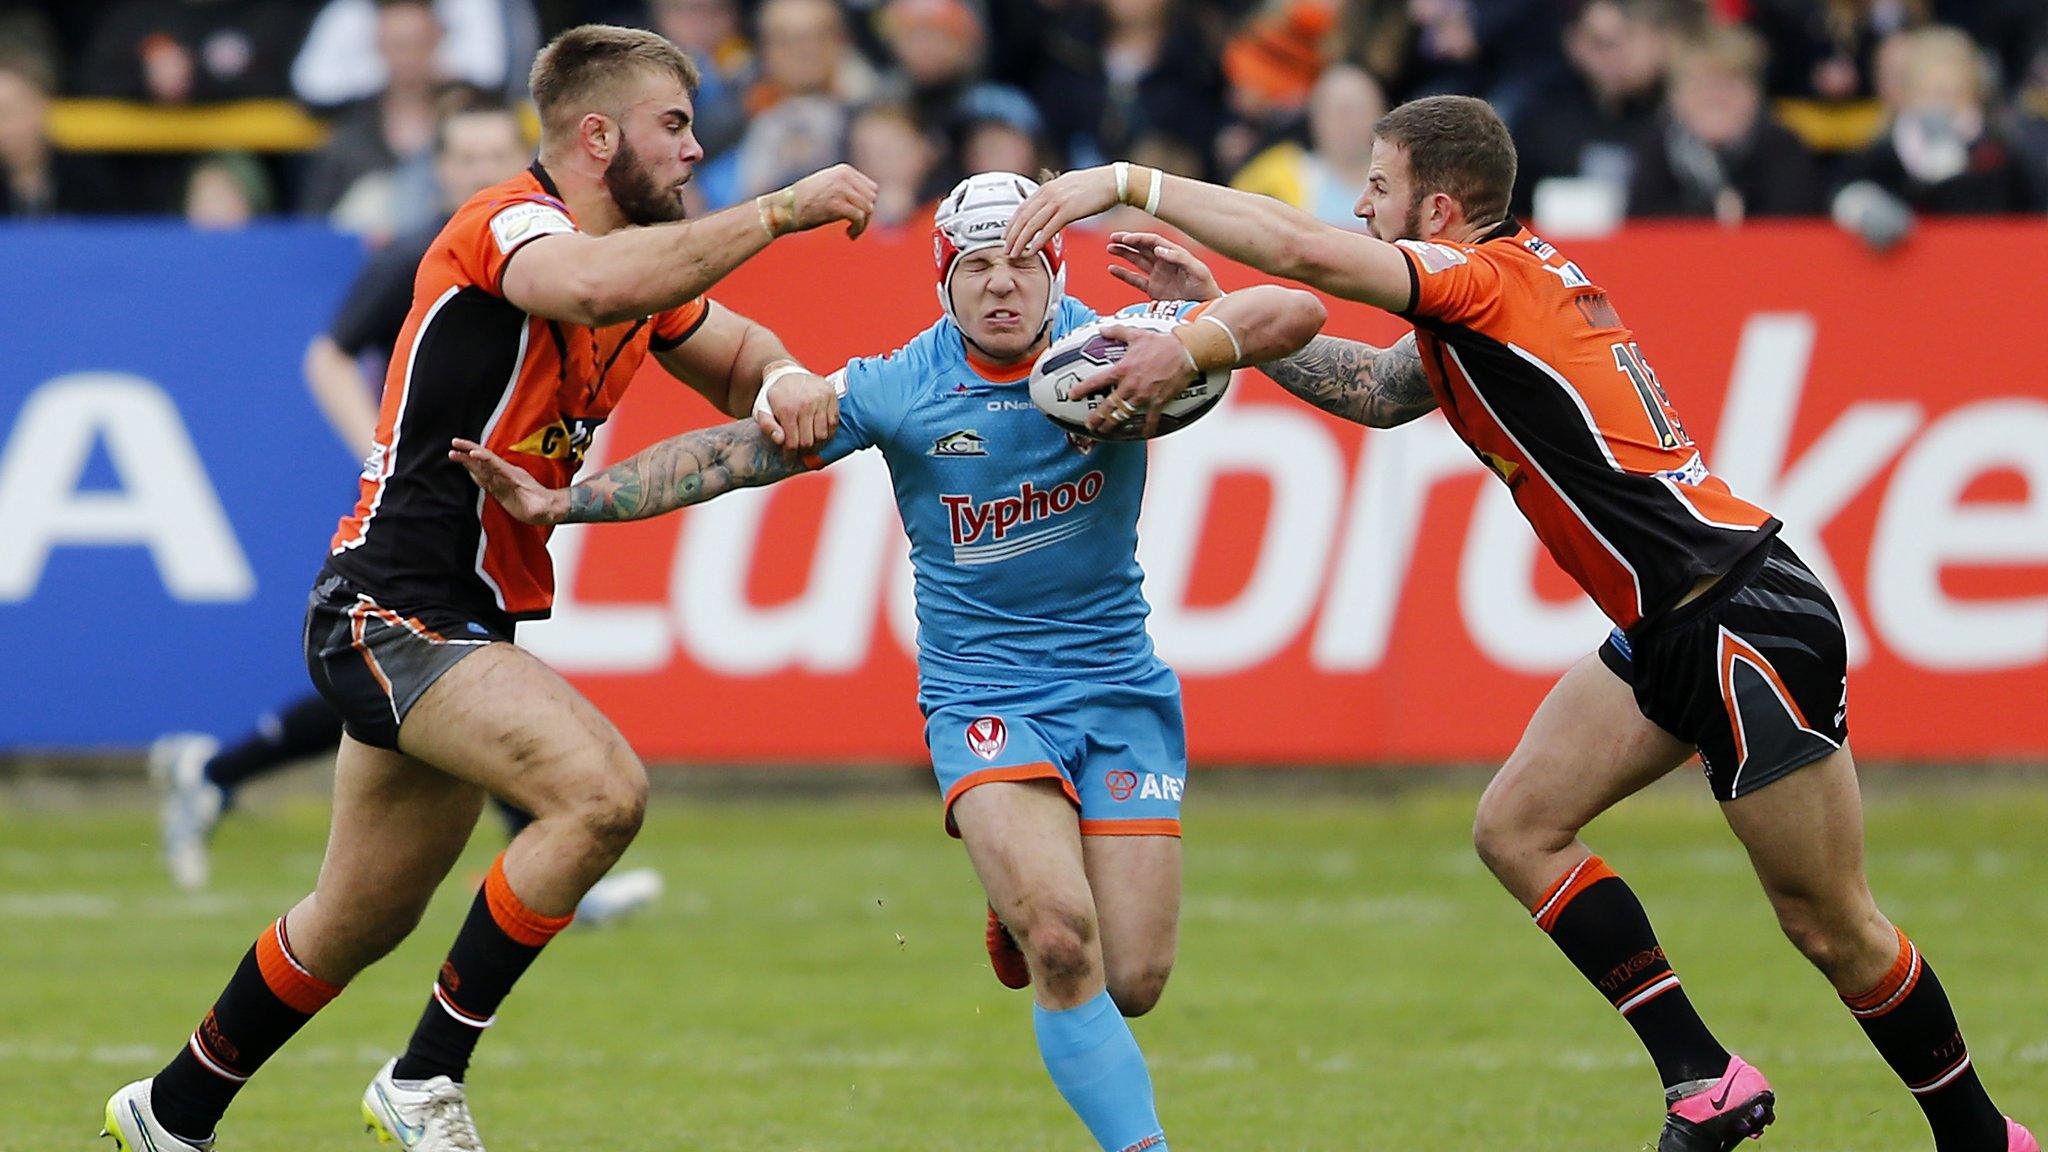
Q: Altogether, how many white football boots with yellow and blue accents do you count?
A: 2